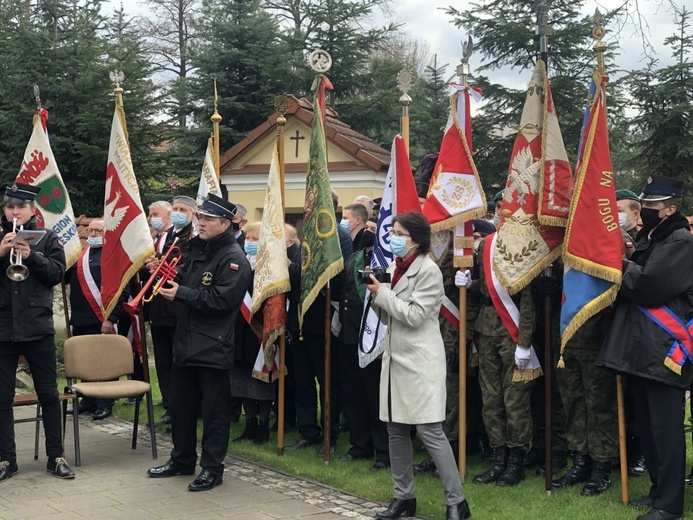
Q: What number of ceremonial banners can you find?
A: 9